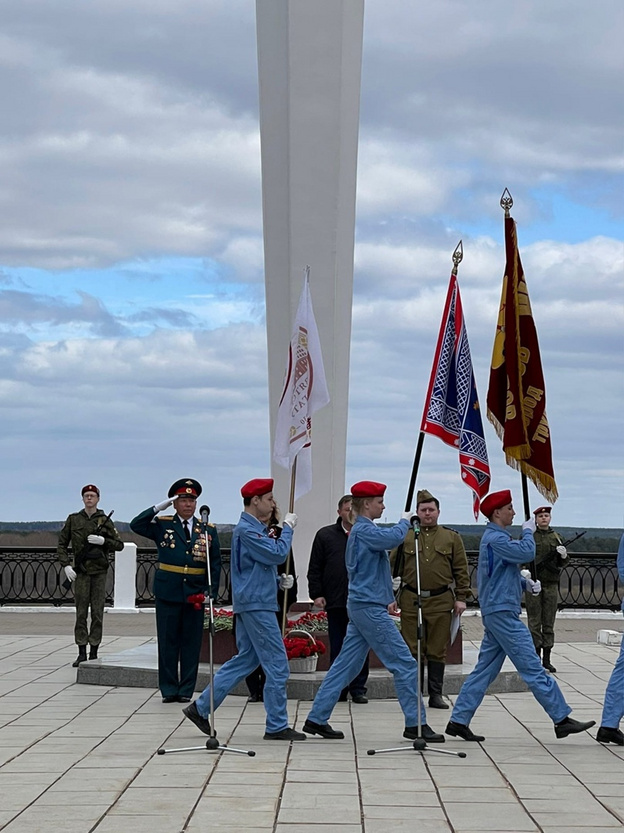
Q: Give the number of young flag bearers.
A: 3